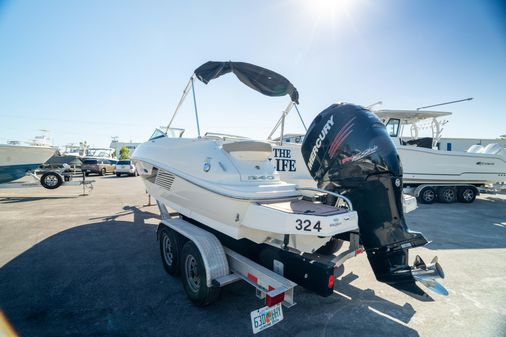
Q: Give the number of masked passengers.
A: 0